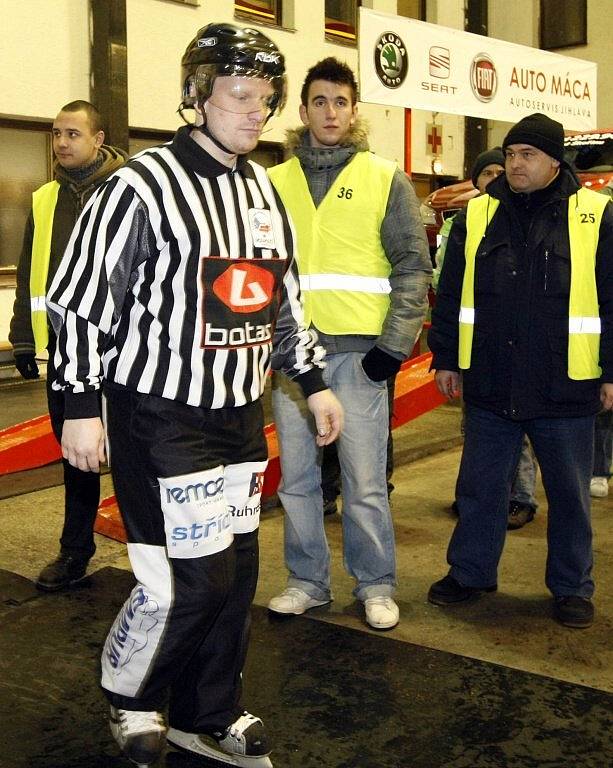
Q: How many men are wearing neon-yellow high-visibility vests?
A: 3